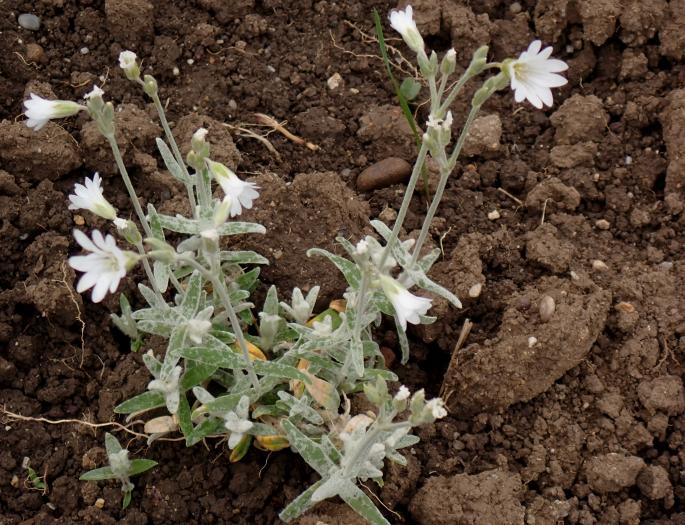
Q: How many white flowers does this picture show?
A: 7